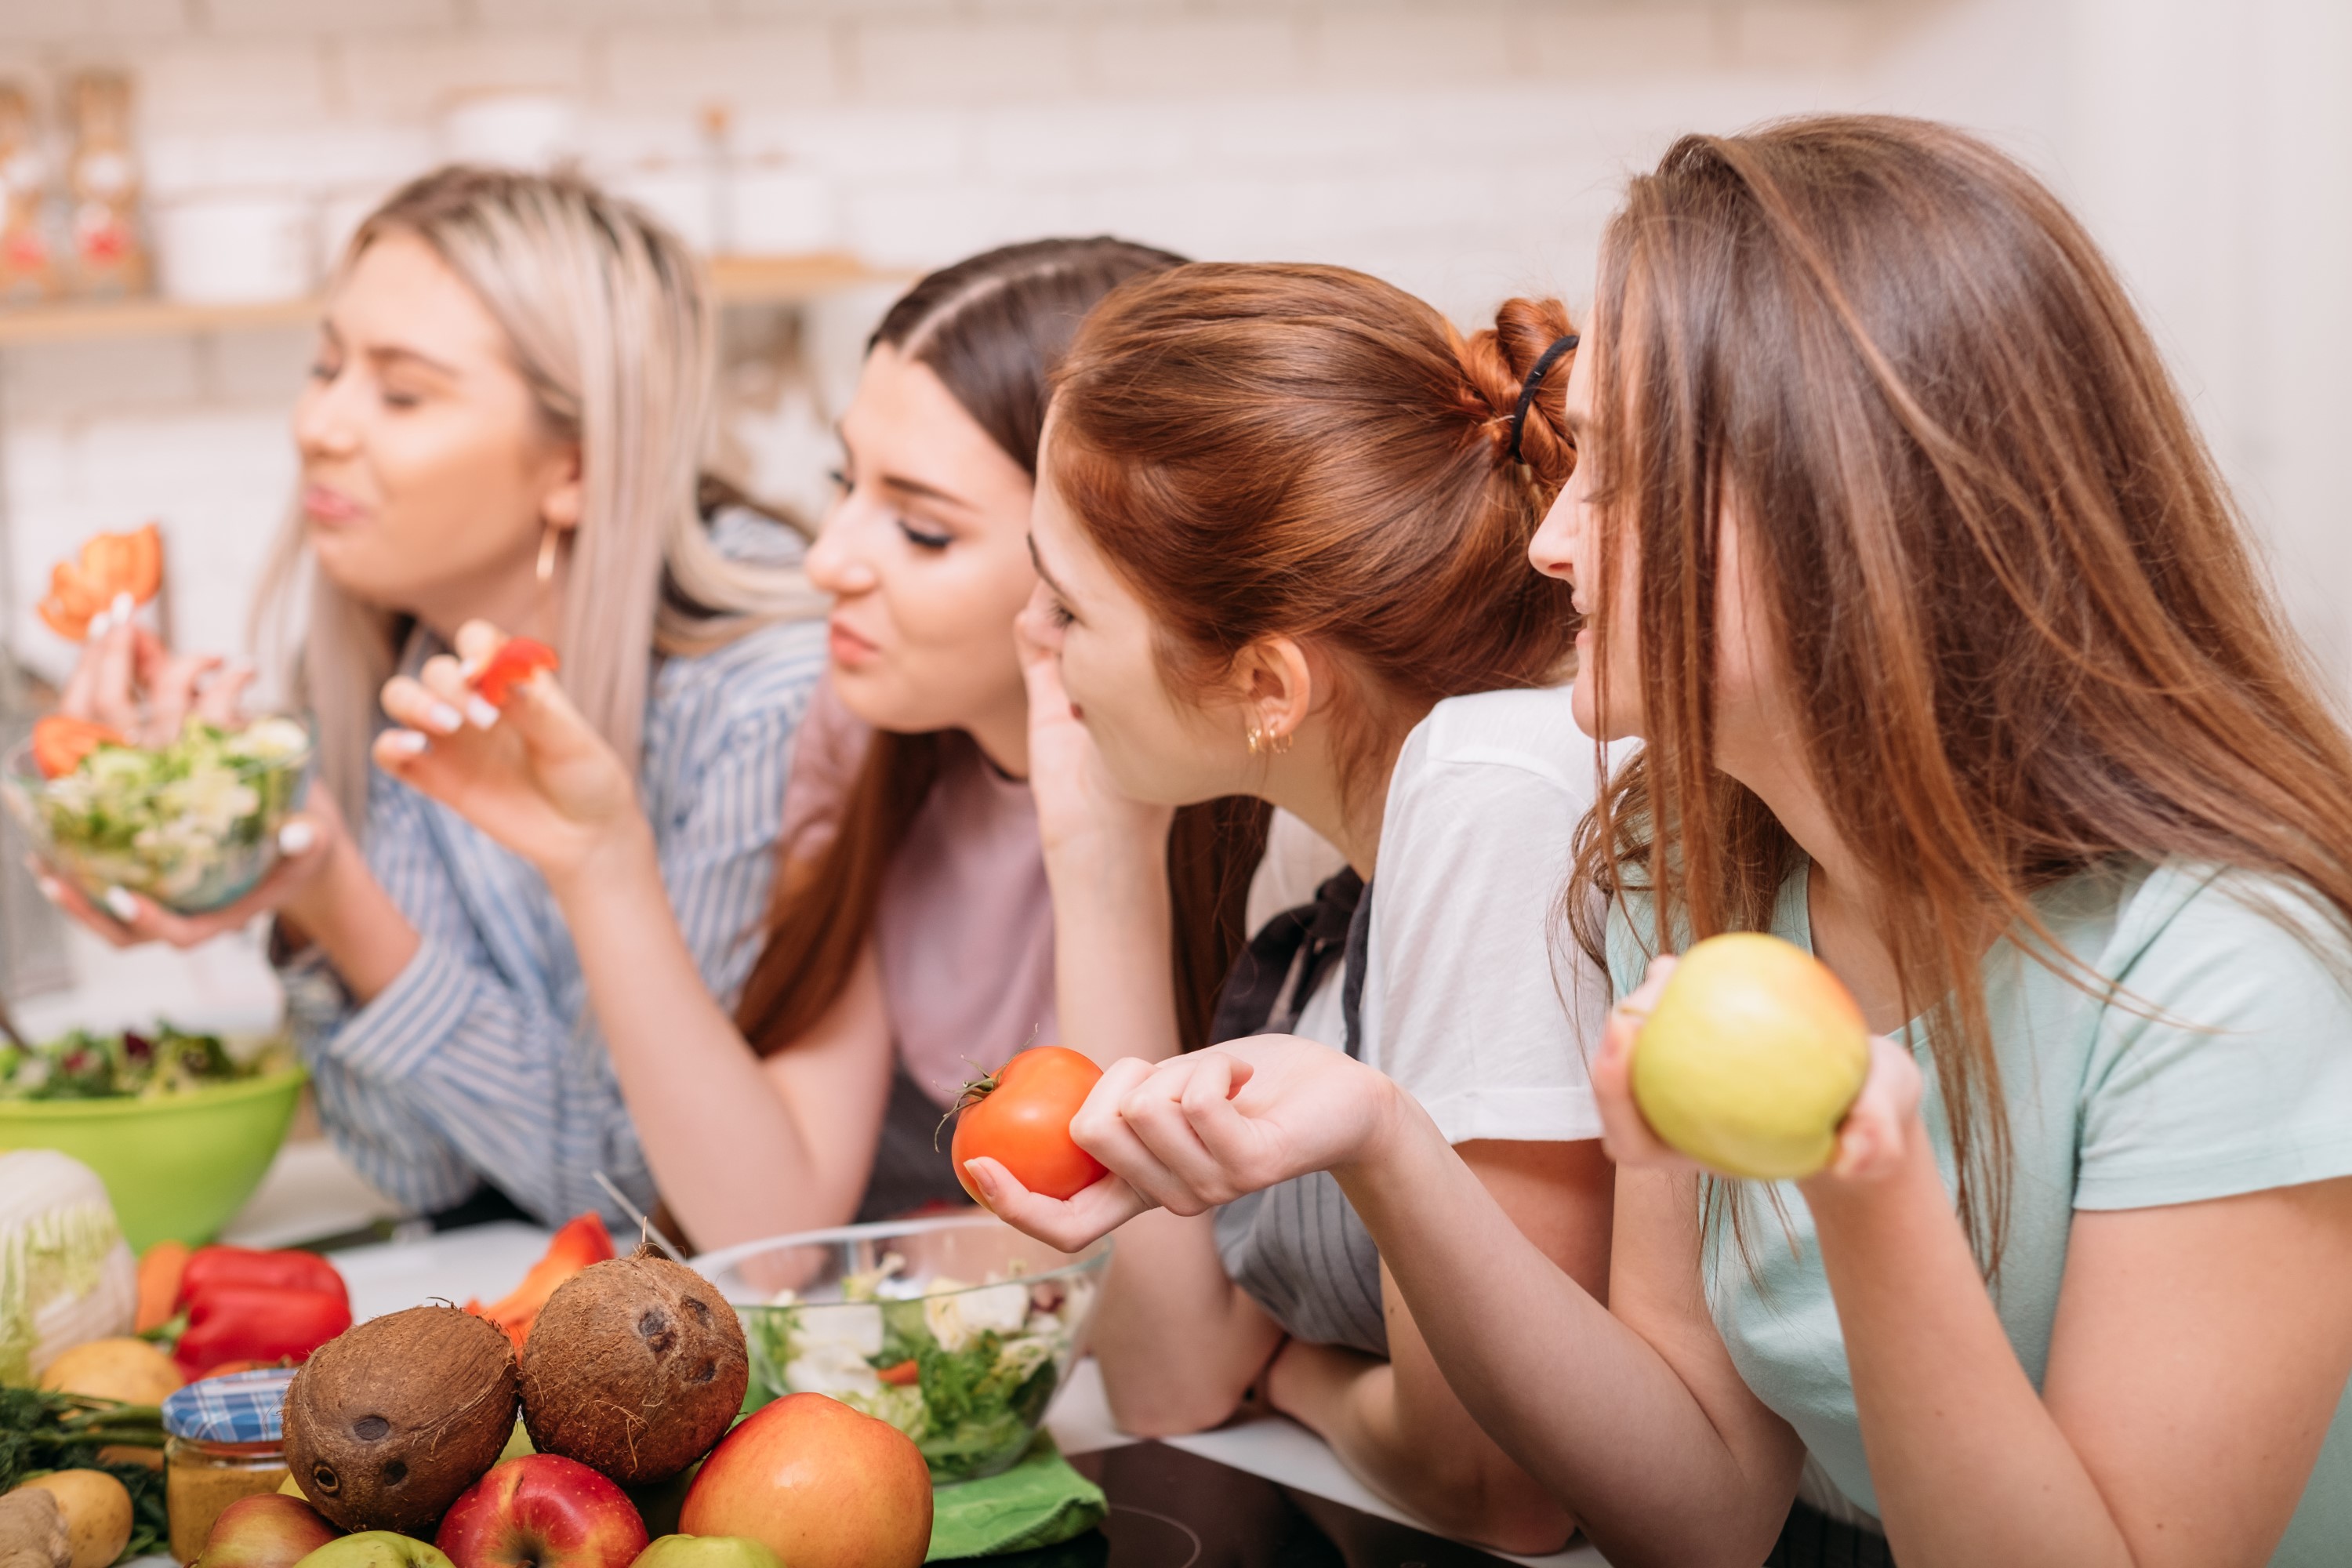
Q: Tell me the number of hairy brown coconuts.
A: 2